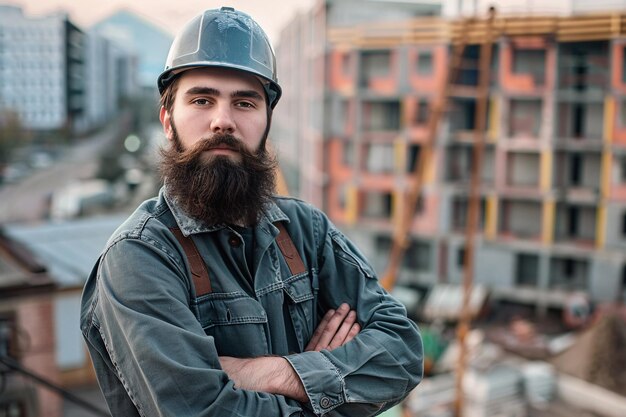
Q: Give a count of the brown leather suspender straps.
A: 2